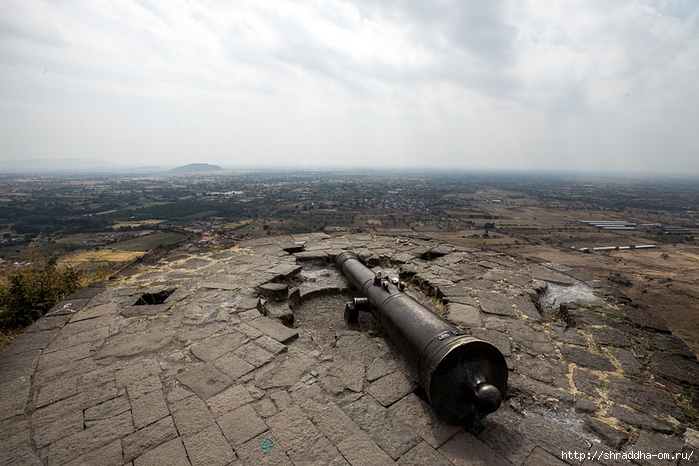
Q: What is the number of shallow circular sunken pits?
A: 1